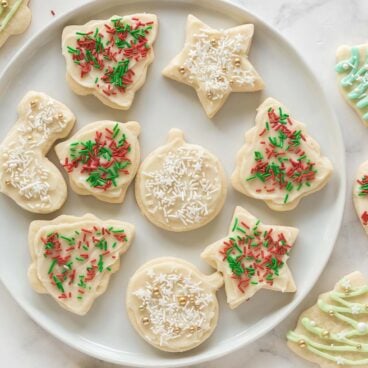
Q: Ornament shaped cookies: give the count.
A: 2